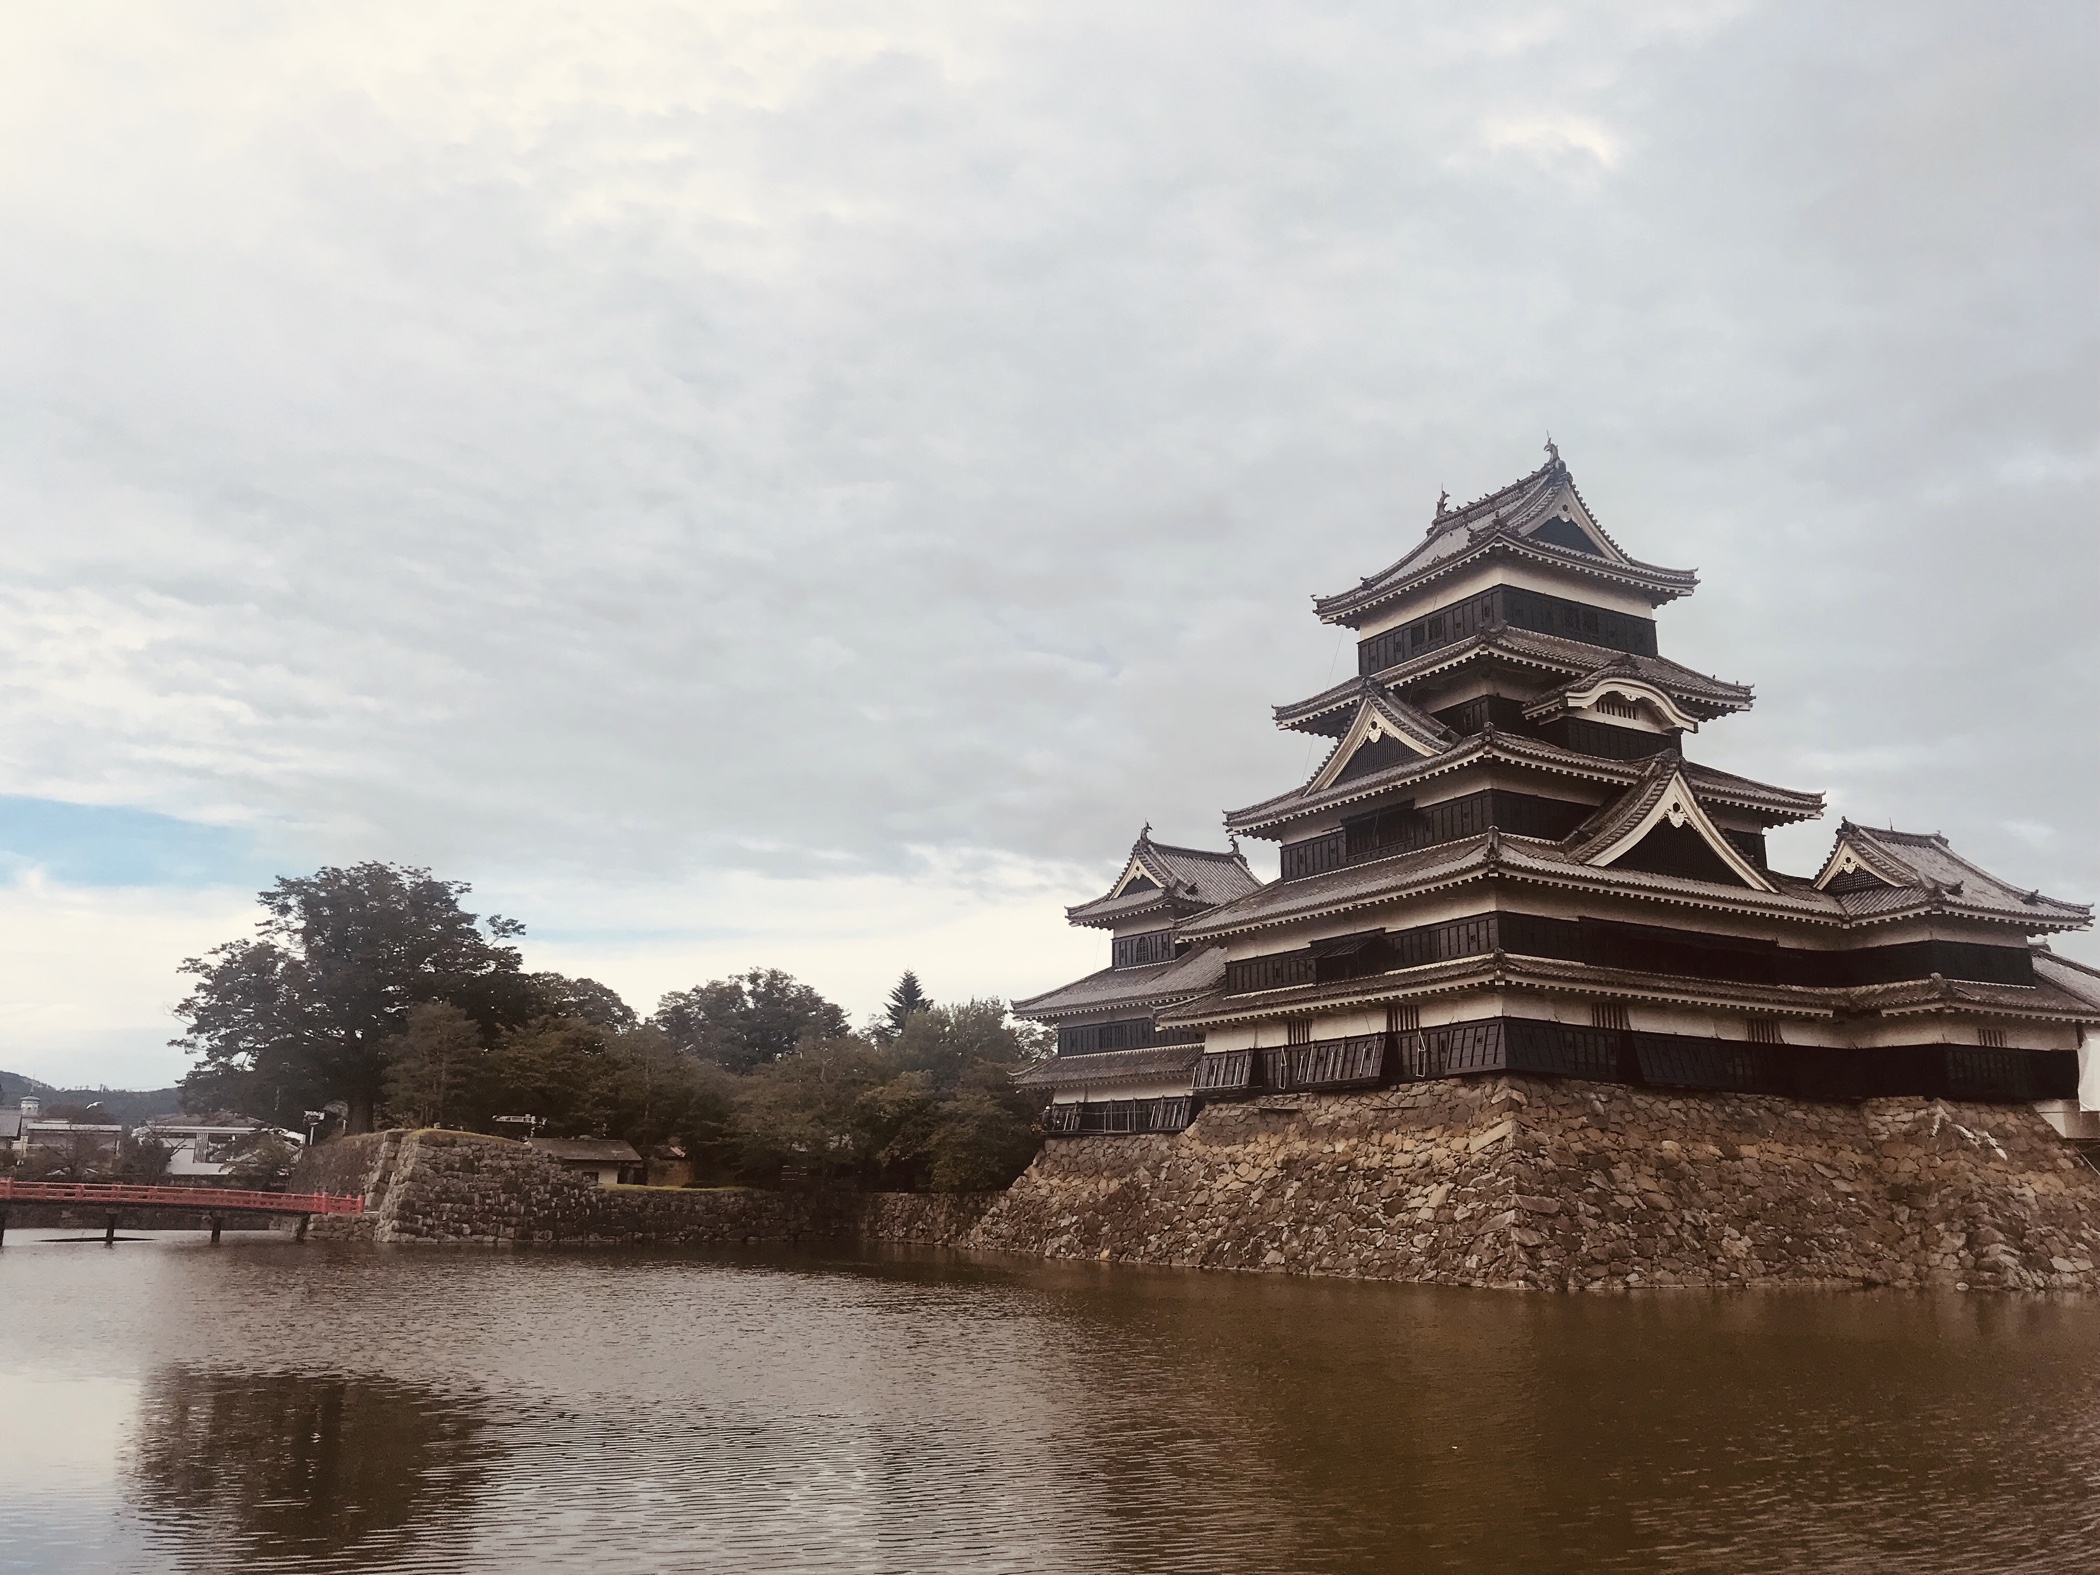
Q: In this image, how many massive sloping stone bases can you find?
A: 1